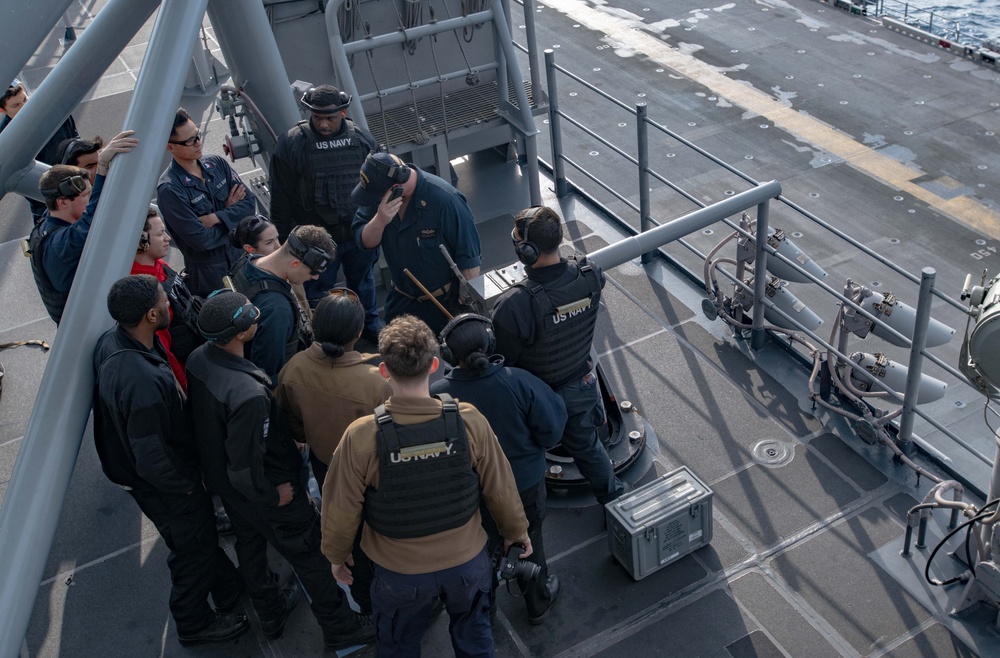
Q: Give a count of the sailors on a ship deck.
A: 15